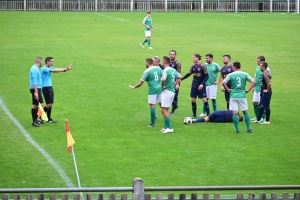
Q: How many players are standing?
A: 11